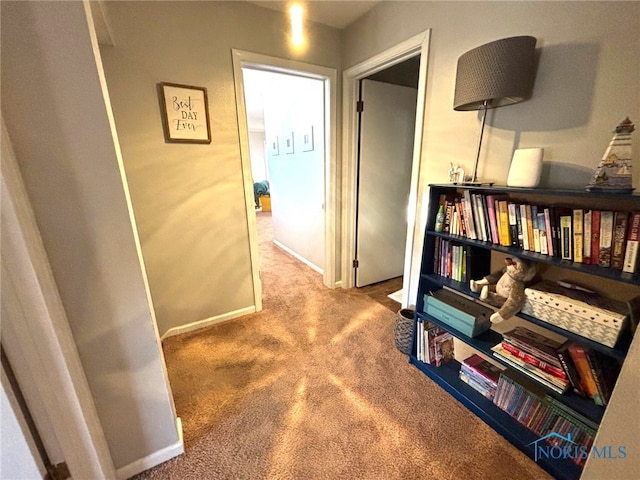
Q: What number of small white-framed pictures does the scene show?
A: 3